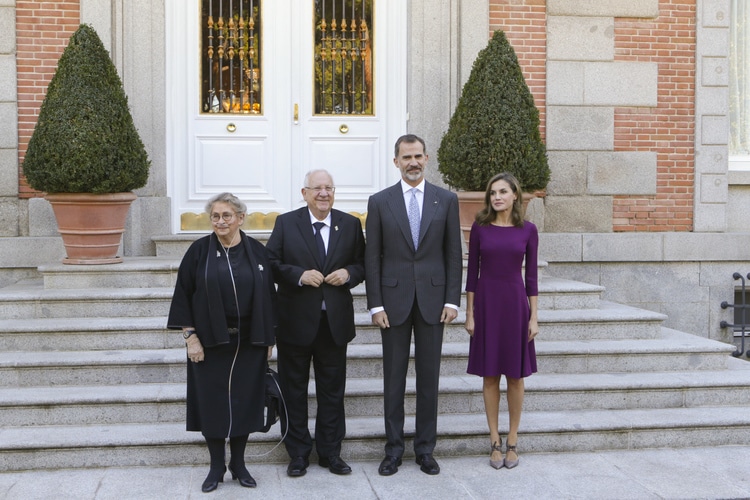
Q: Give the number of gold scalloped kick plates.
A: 2